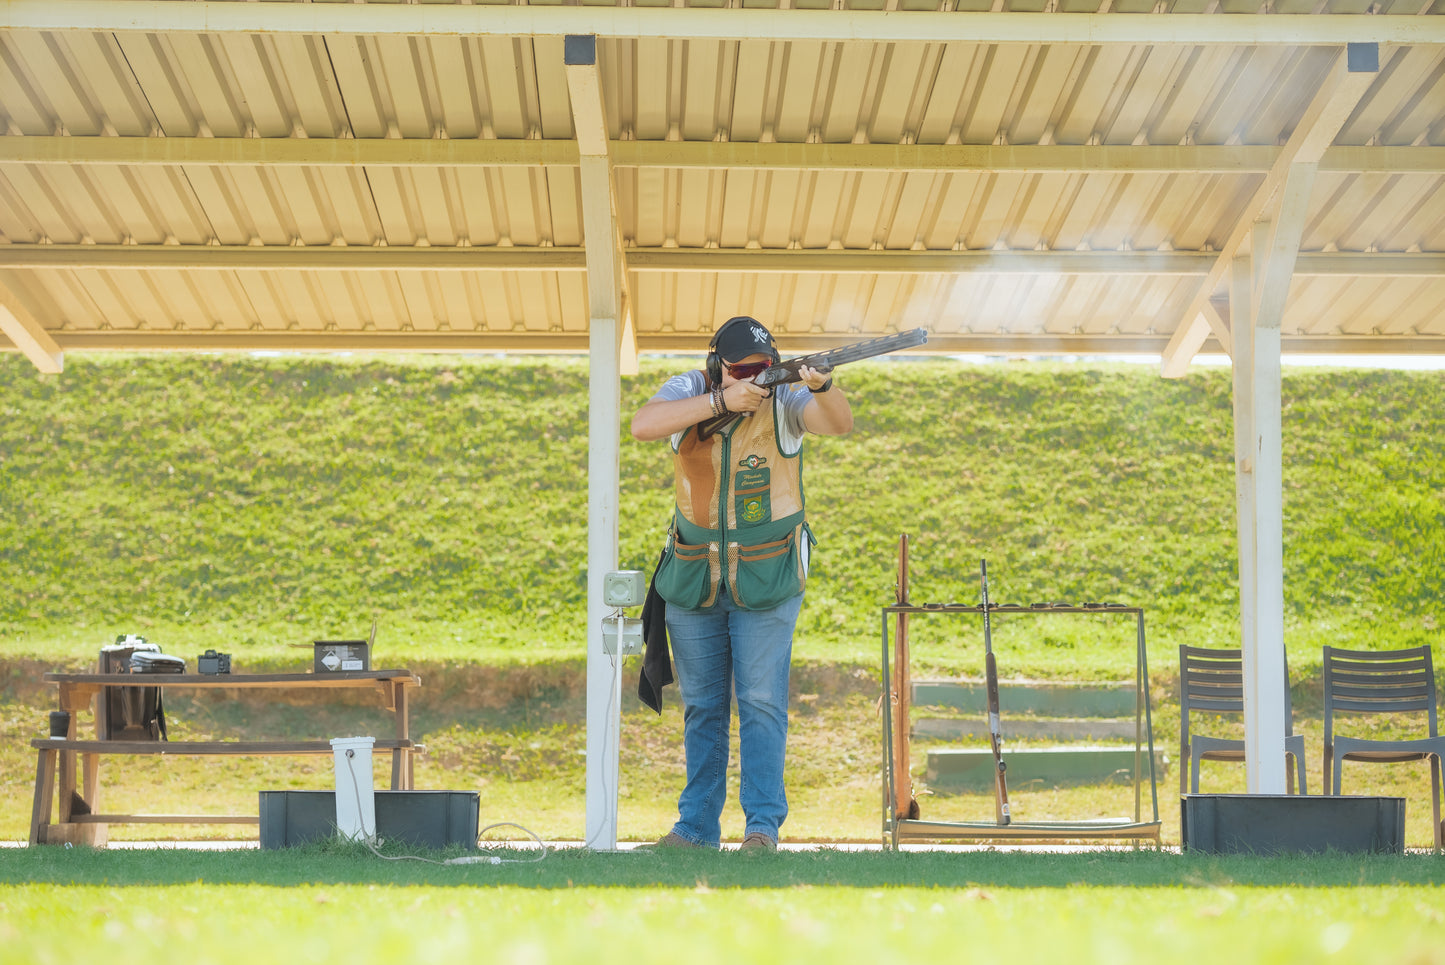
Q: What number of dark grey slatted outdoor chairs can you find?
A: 2